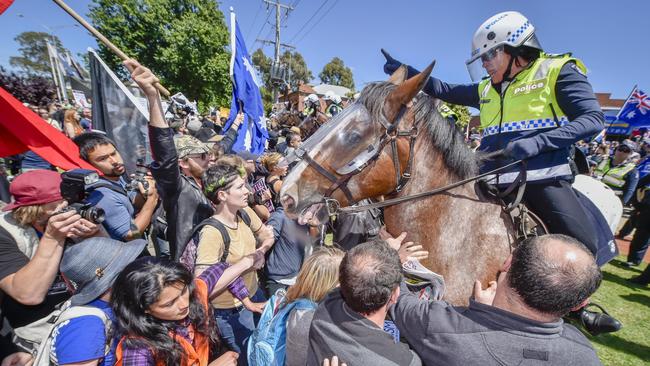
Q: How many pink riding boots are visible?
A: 0